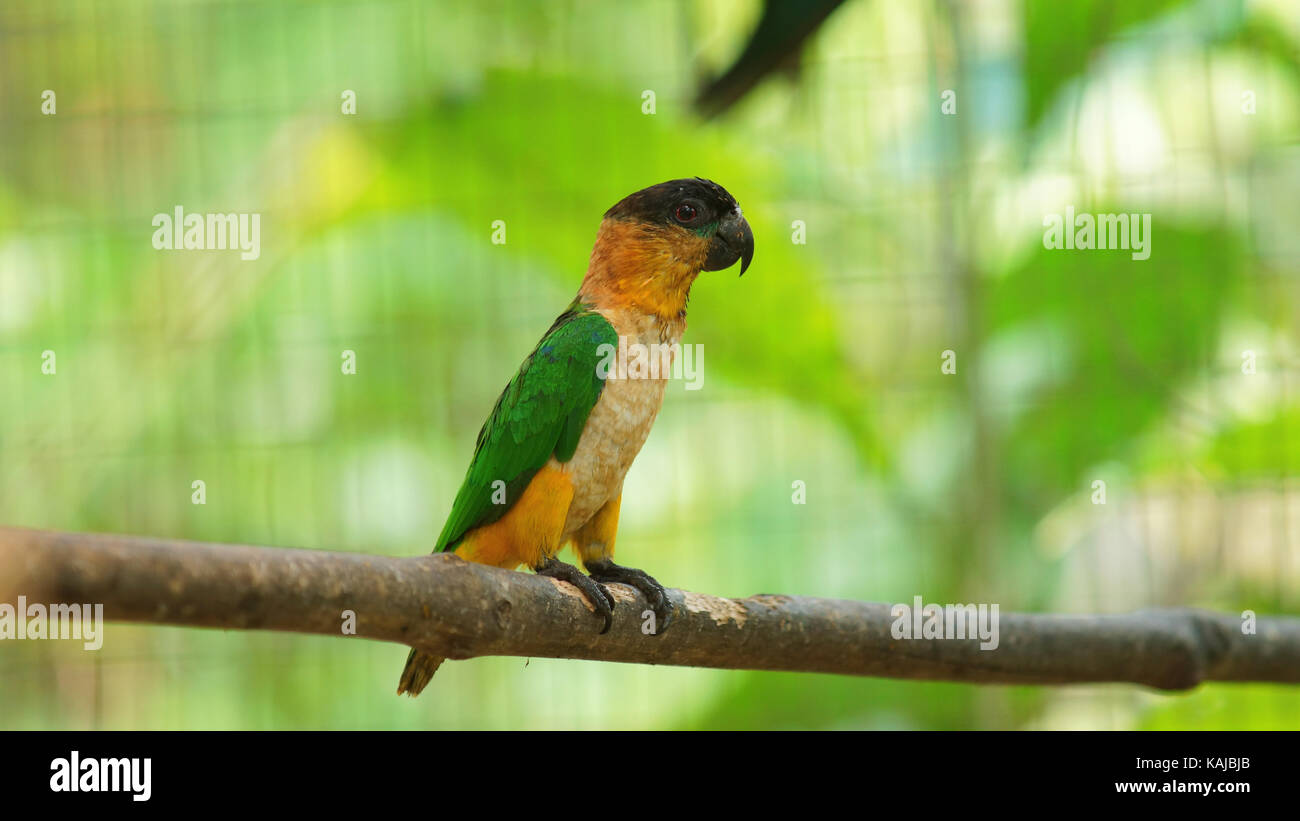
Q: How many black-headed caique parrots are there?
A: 1